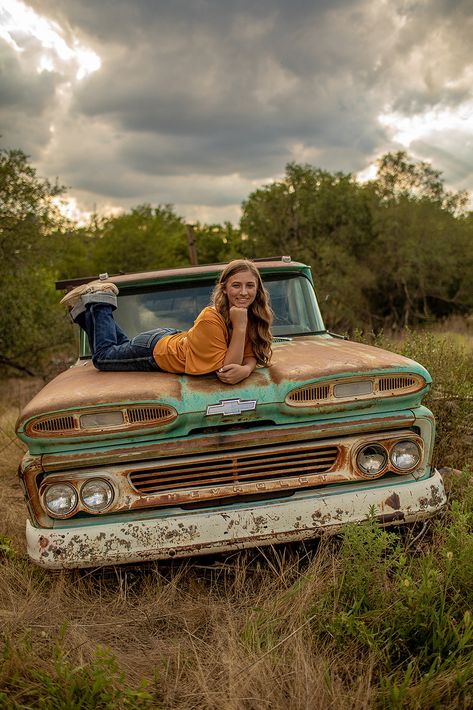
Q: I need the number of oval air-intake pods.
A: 2